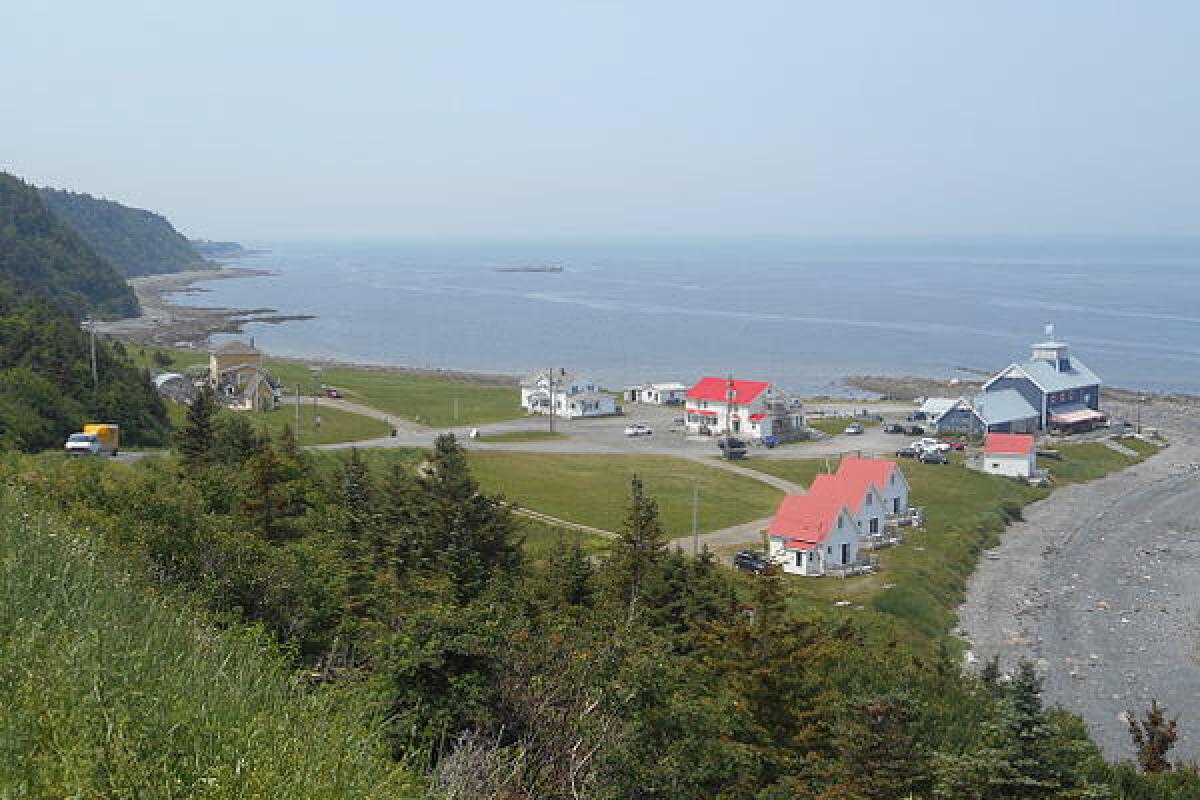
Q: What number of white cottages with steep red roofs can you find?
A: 3